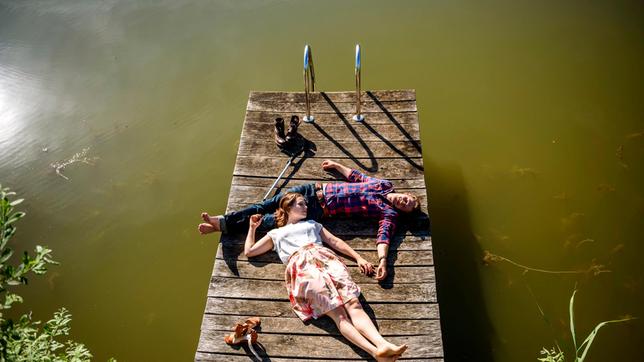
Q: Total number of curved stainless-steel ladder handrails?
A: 2